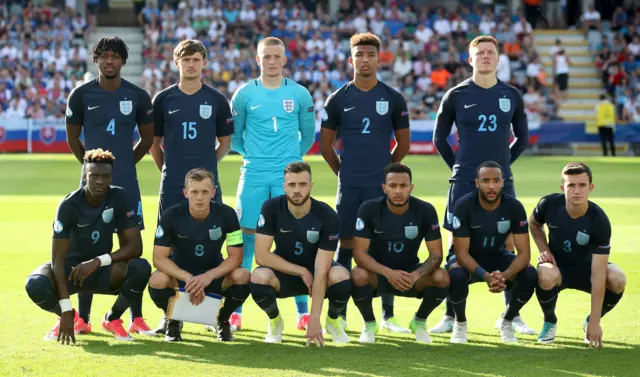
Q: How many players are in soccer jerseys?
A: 11